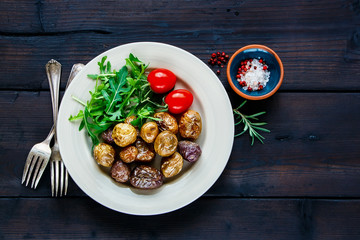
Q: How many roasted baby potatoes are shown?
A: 14